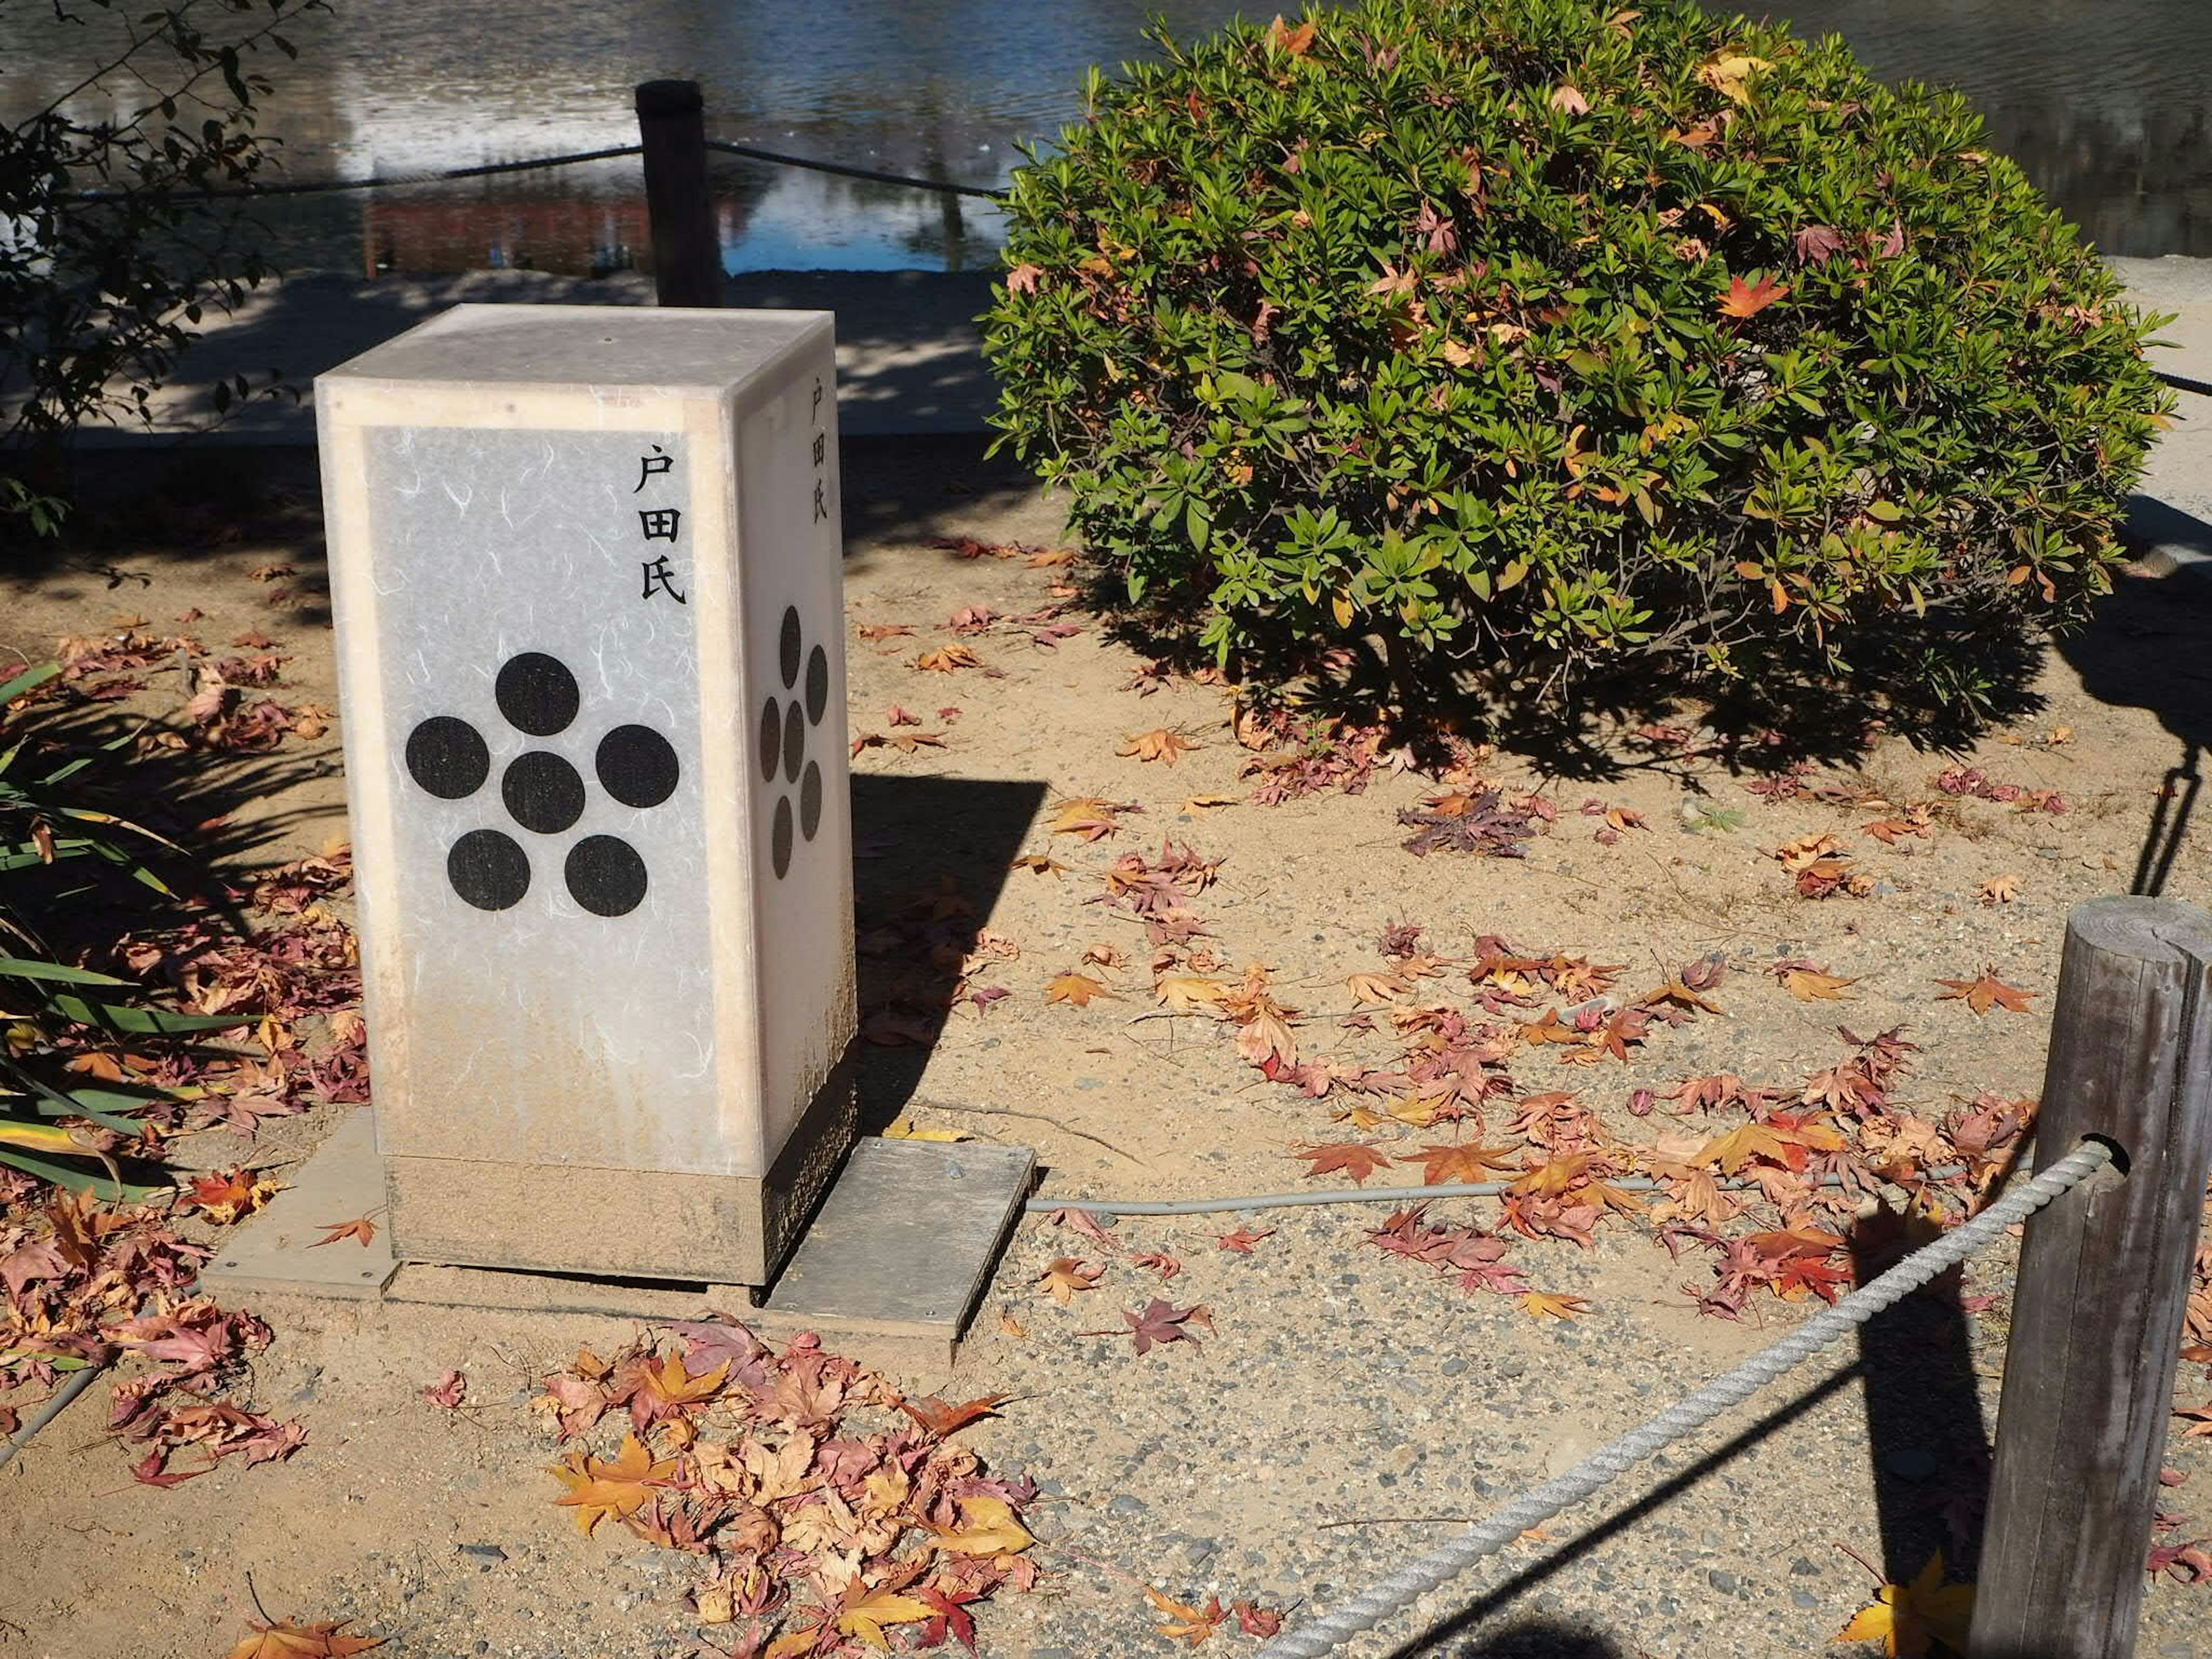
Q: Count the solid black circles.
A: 12